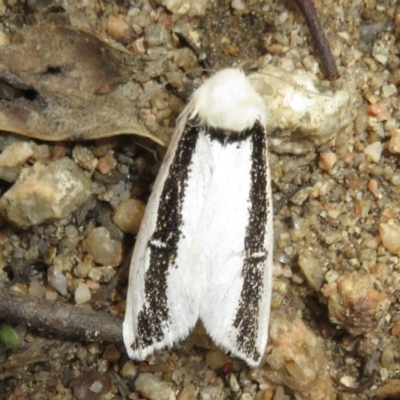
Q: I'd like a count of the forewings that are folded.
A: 2